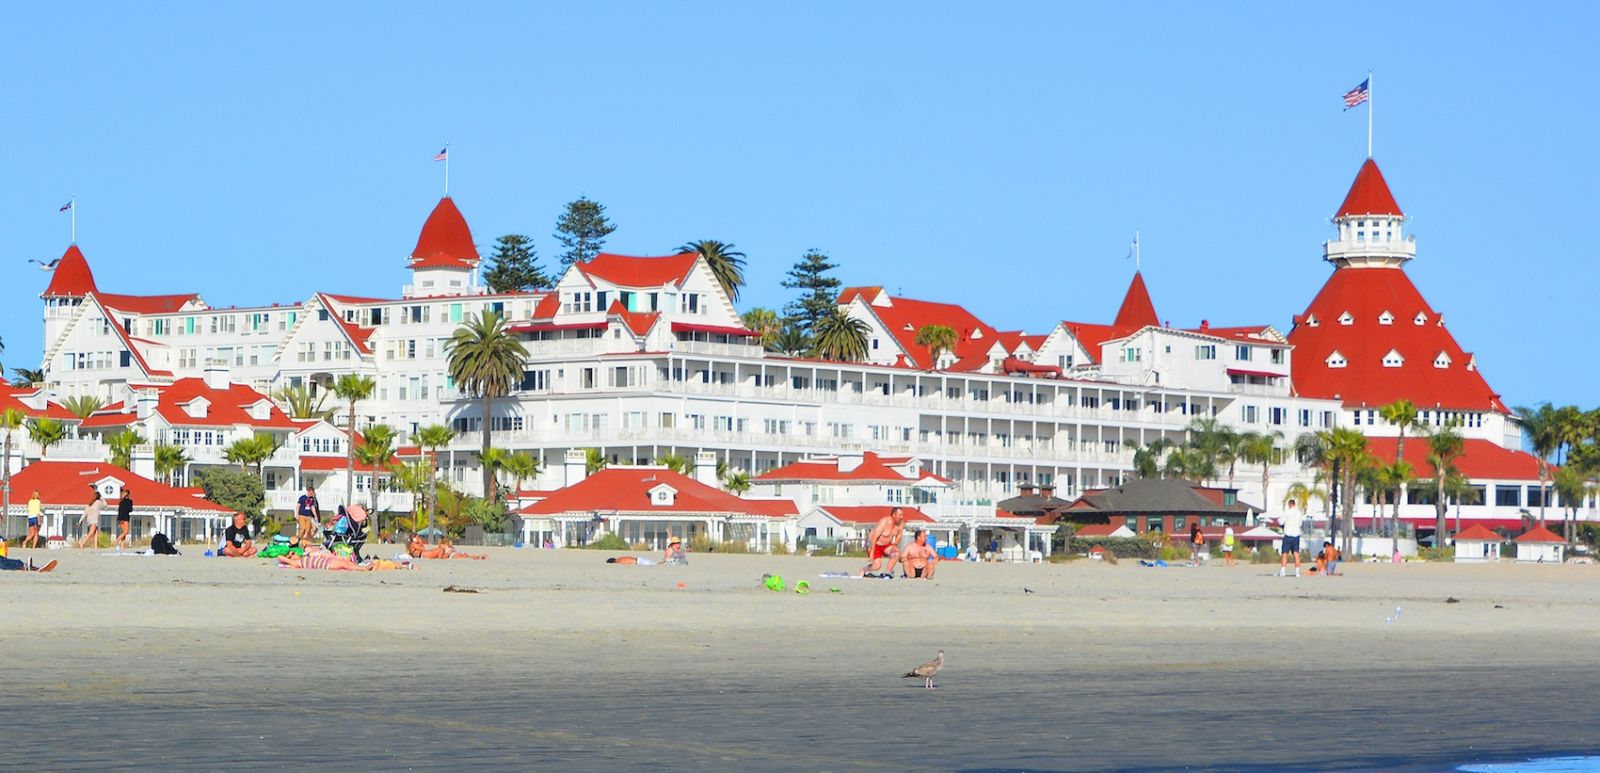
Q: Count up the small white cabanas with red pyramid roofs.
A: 2